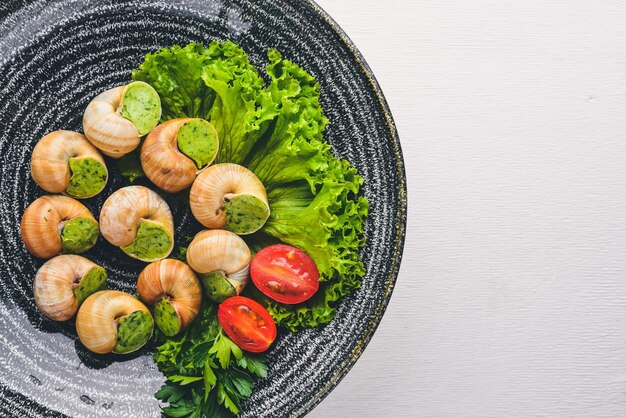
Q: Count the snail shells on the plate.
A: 10